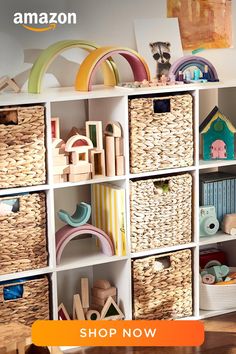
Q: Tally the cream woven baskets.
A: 6